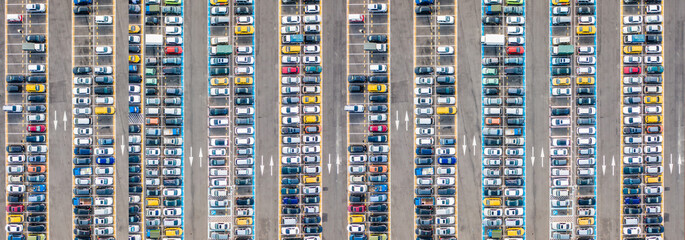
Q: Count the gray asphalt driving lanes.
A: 10